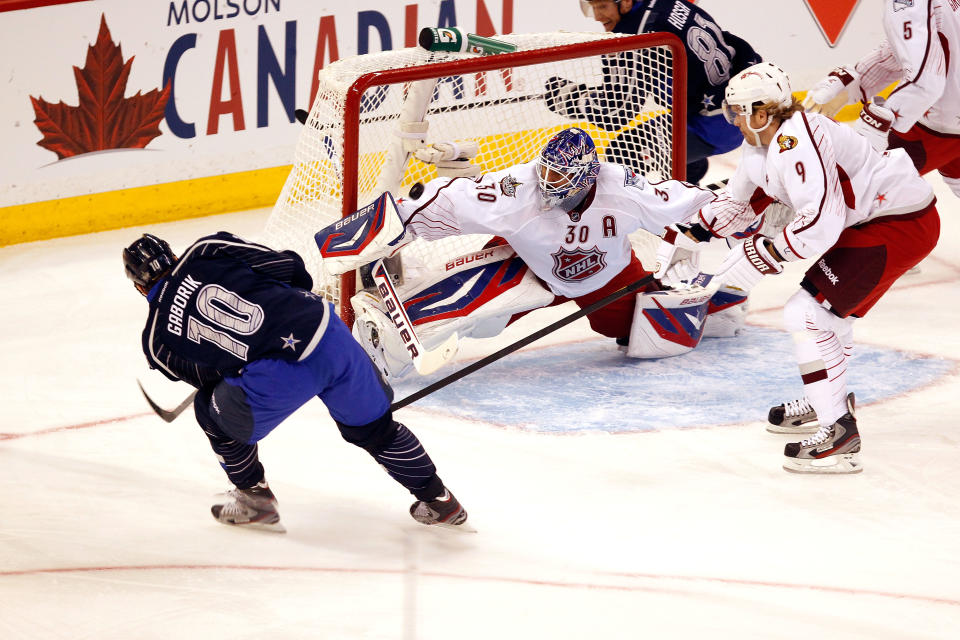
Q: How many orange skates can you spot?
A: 0